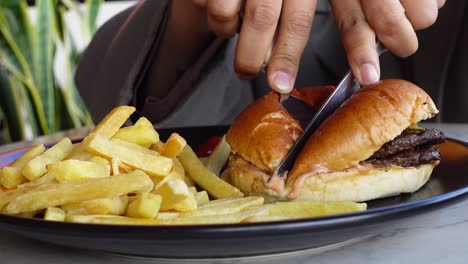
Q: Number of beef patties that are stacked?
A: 2